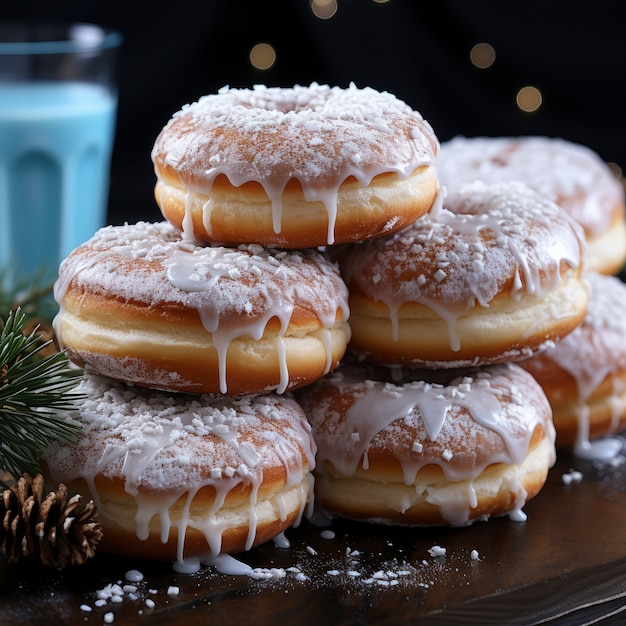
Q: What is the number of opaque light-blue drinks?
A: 1